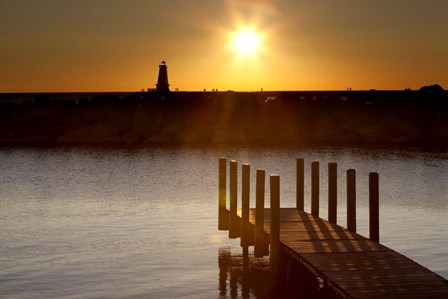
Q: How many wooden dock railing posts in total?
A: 10